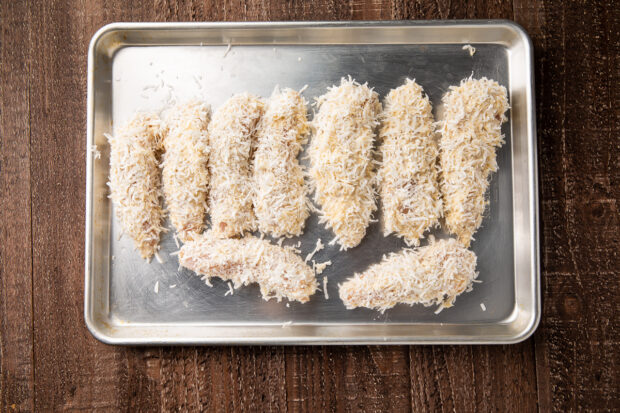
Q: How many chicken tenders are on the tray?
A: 9